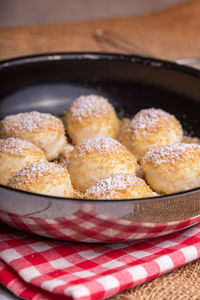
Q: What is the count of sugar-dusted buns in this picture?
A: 8